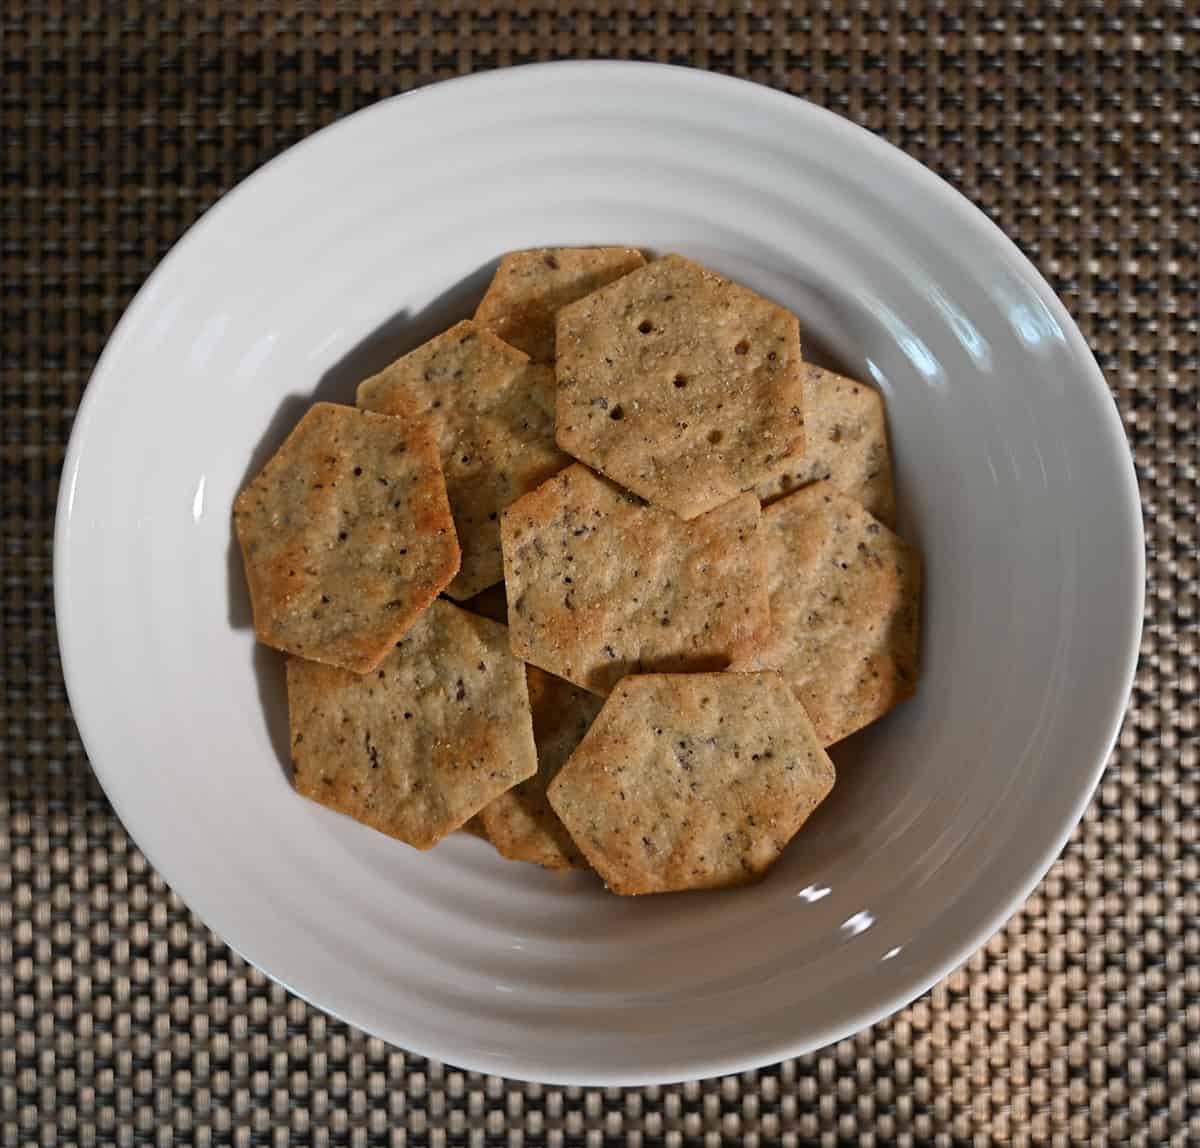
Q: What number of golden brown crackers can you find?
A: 10